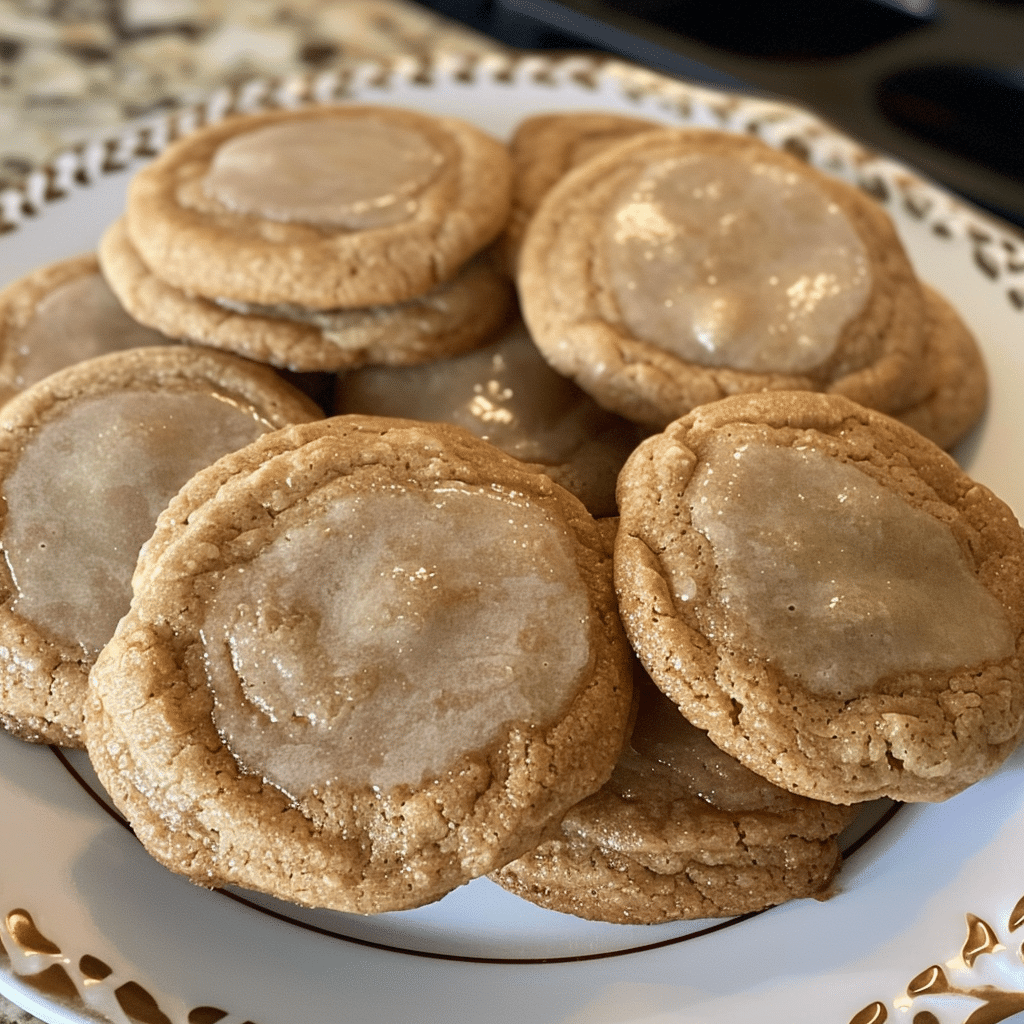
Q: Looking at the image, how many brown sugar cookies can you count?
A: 11